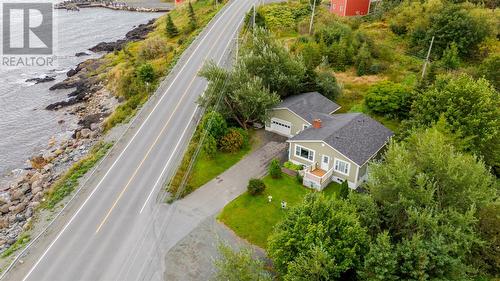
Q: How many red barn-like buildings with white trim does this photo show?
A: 1